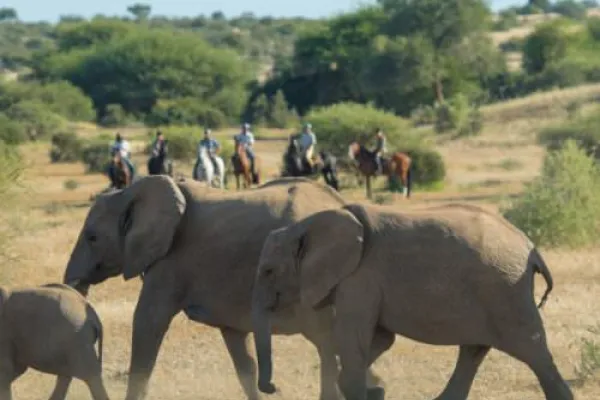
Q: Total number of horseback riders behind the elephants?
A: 6